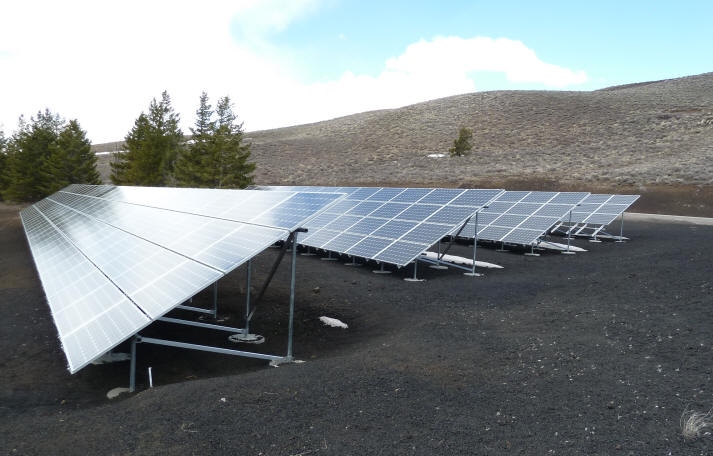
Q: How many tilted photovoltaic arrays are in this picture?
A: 4